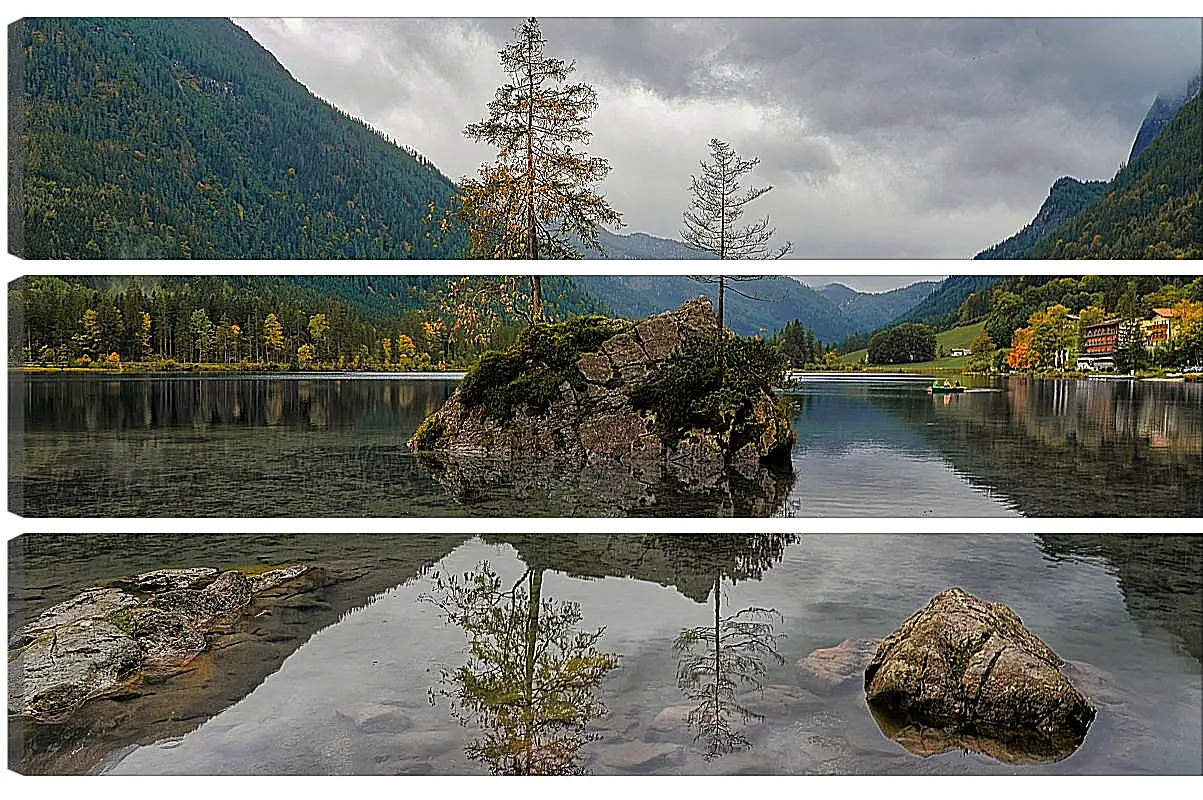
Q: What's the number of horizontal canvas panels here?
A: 3